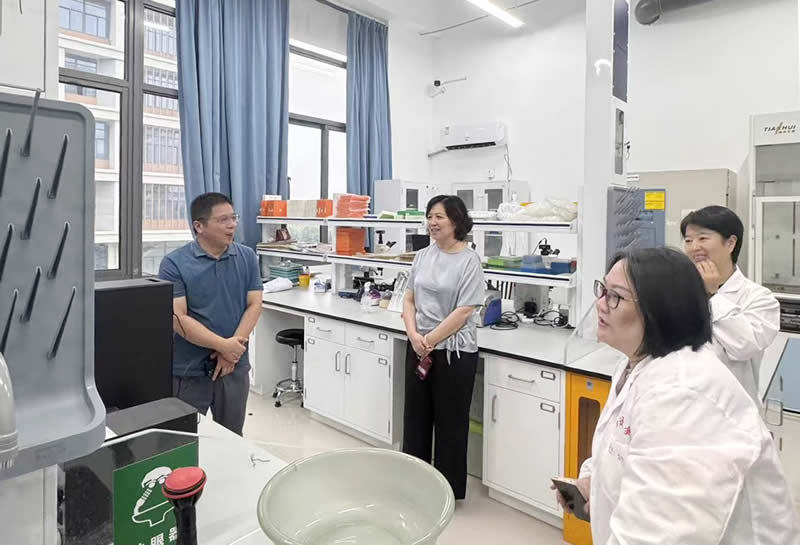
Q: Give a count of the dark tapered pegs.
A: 9